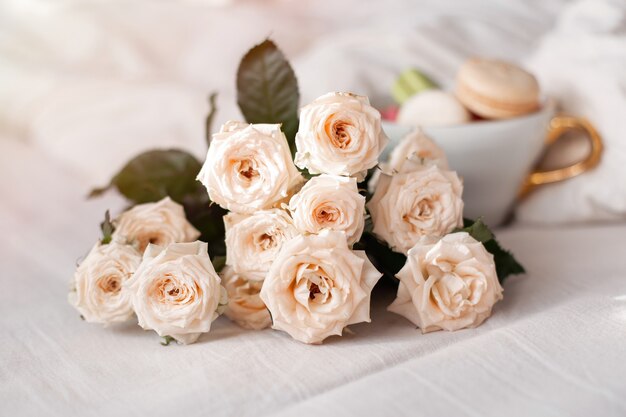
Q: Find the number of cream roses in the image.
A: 12